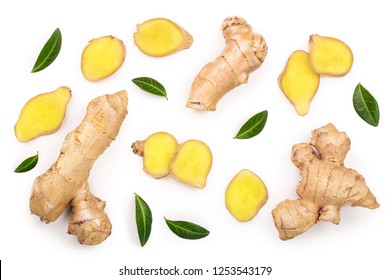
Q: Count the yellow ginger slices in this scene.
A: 8